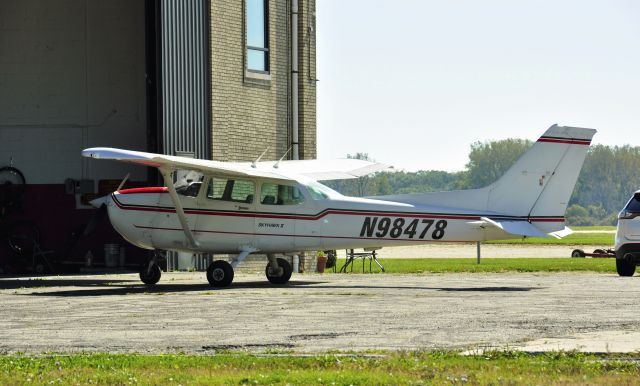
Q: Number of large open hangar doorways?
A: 1